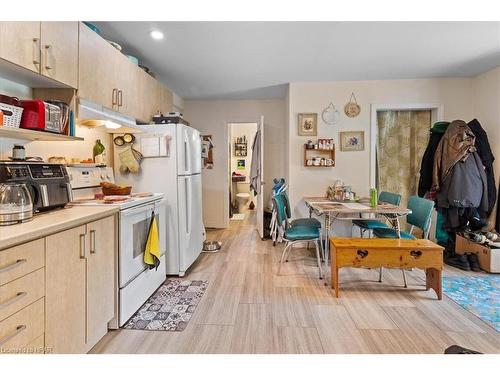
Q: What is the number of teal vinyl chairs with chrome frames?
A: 4